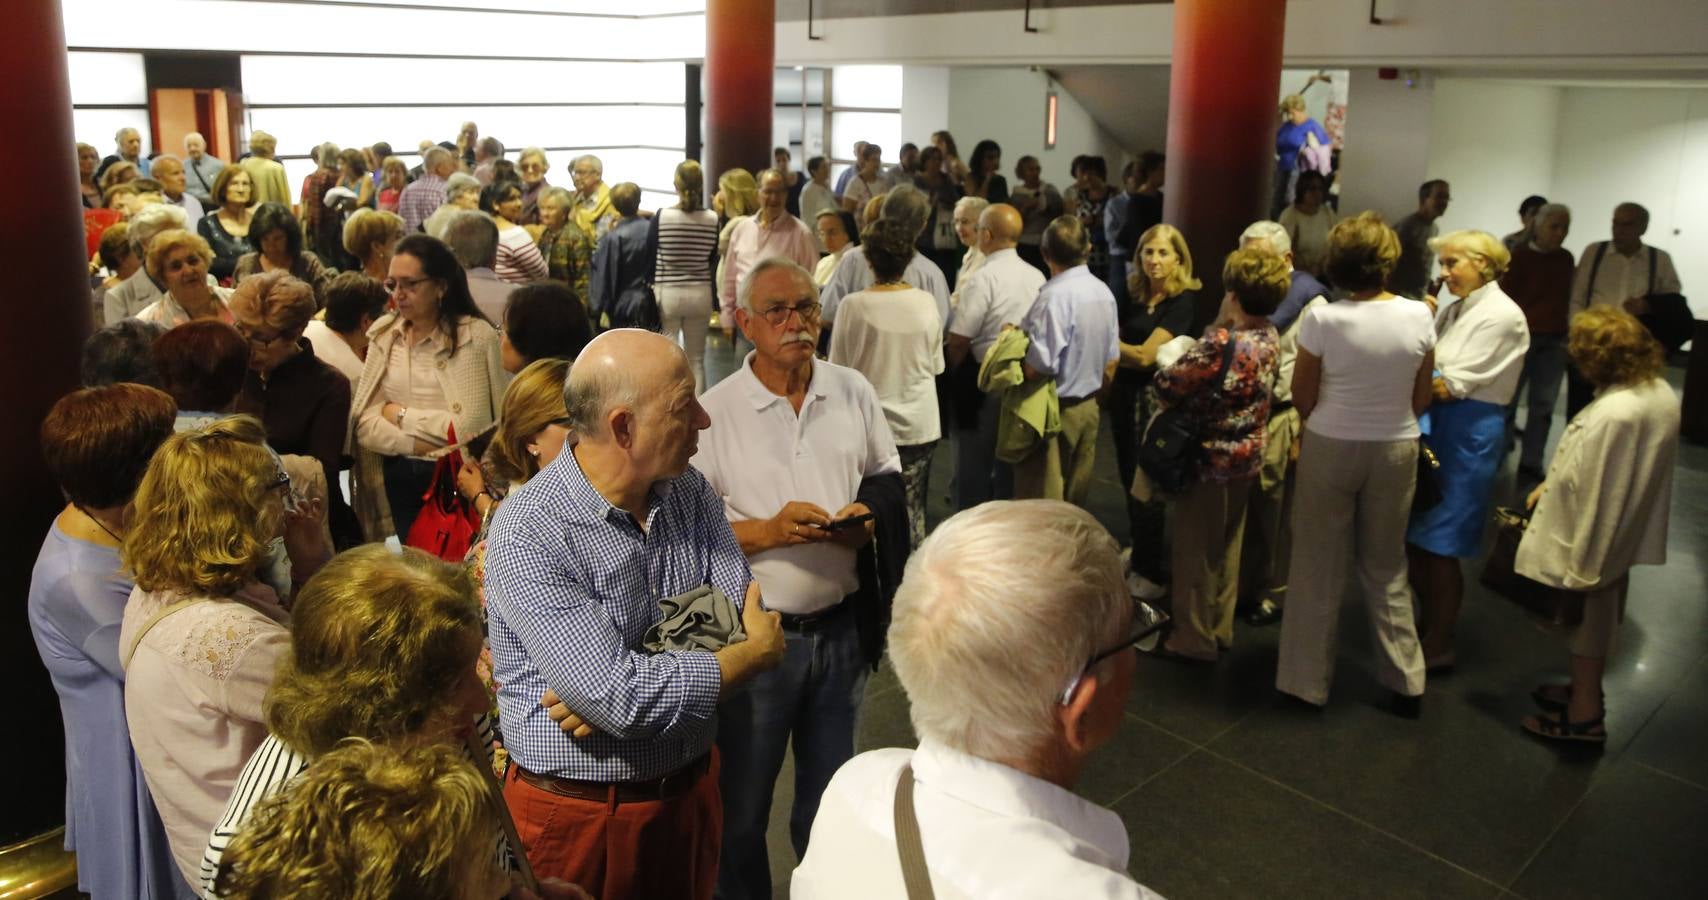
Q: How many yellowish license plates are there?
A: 0